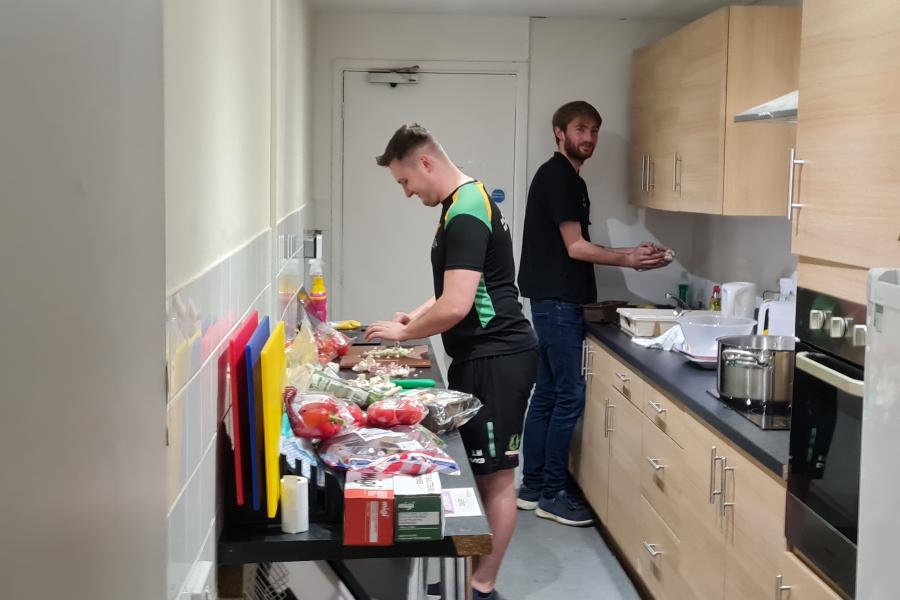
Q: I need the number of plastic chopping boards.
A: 3